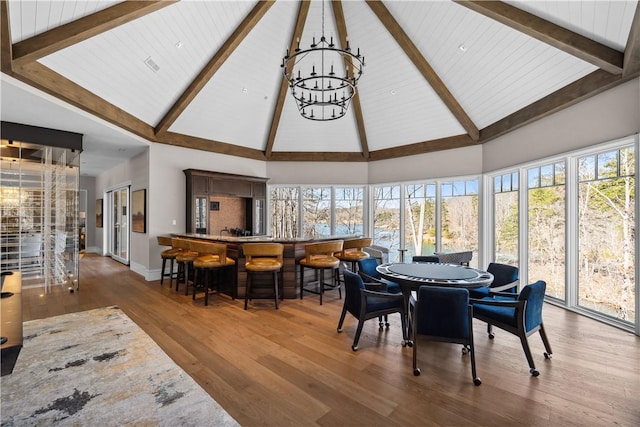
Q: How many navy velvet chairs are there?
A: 6